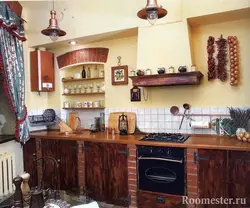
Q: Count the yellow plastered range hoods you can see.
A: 1